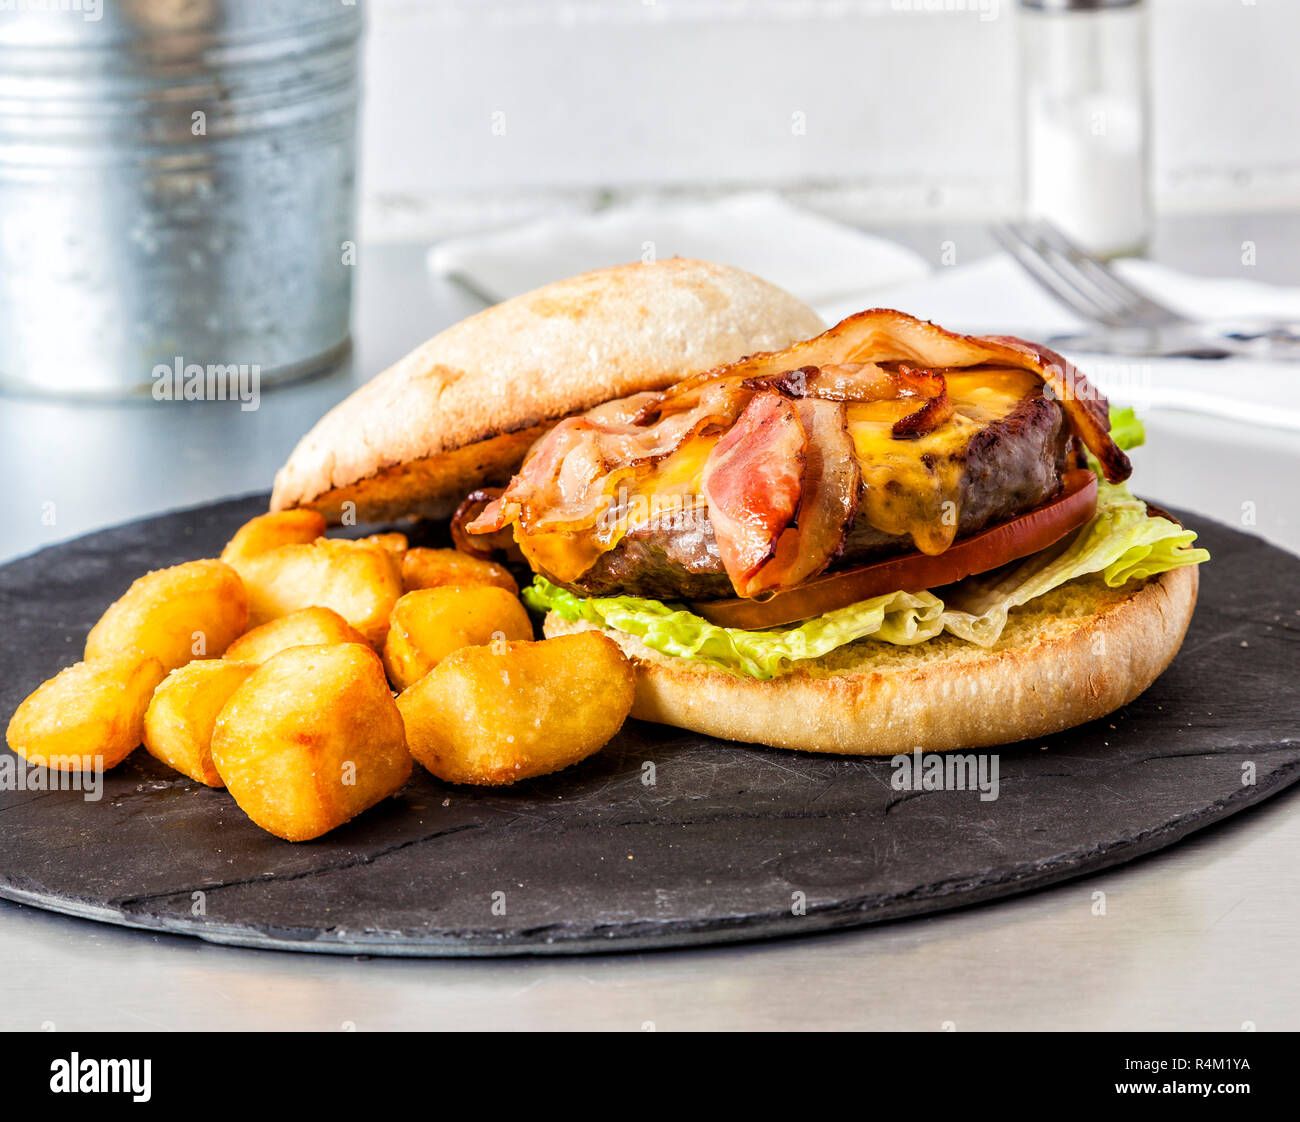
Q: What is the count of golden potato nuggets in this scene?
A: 11